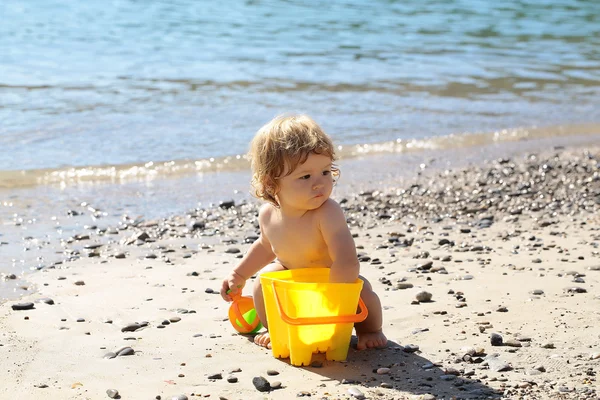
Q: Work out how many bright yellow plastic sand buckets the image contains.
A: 1